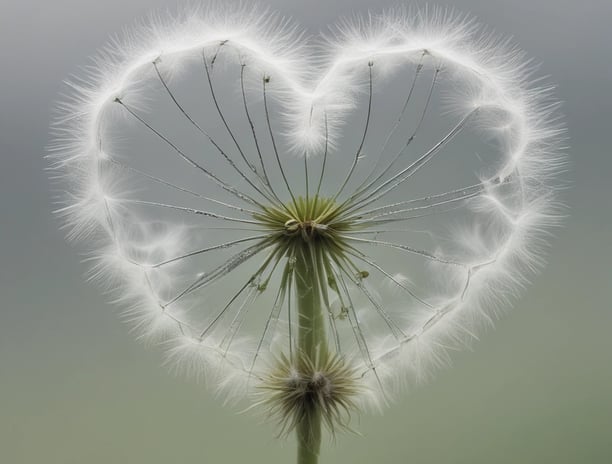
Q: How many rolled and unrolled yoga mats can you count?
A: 0